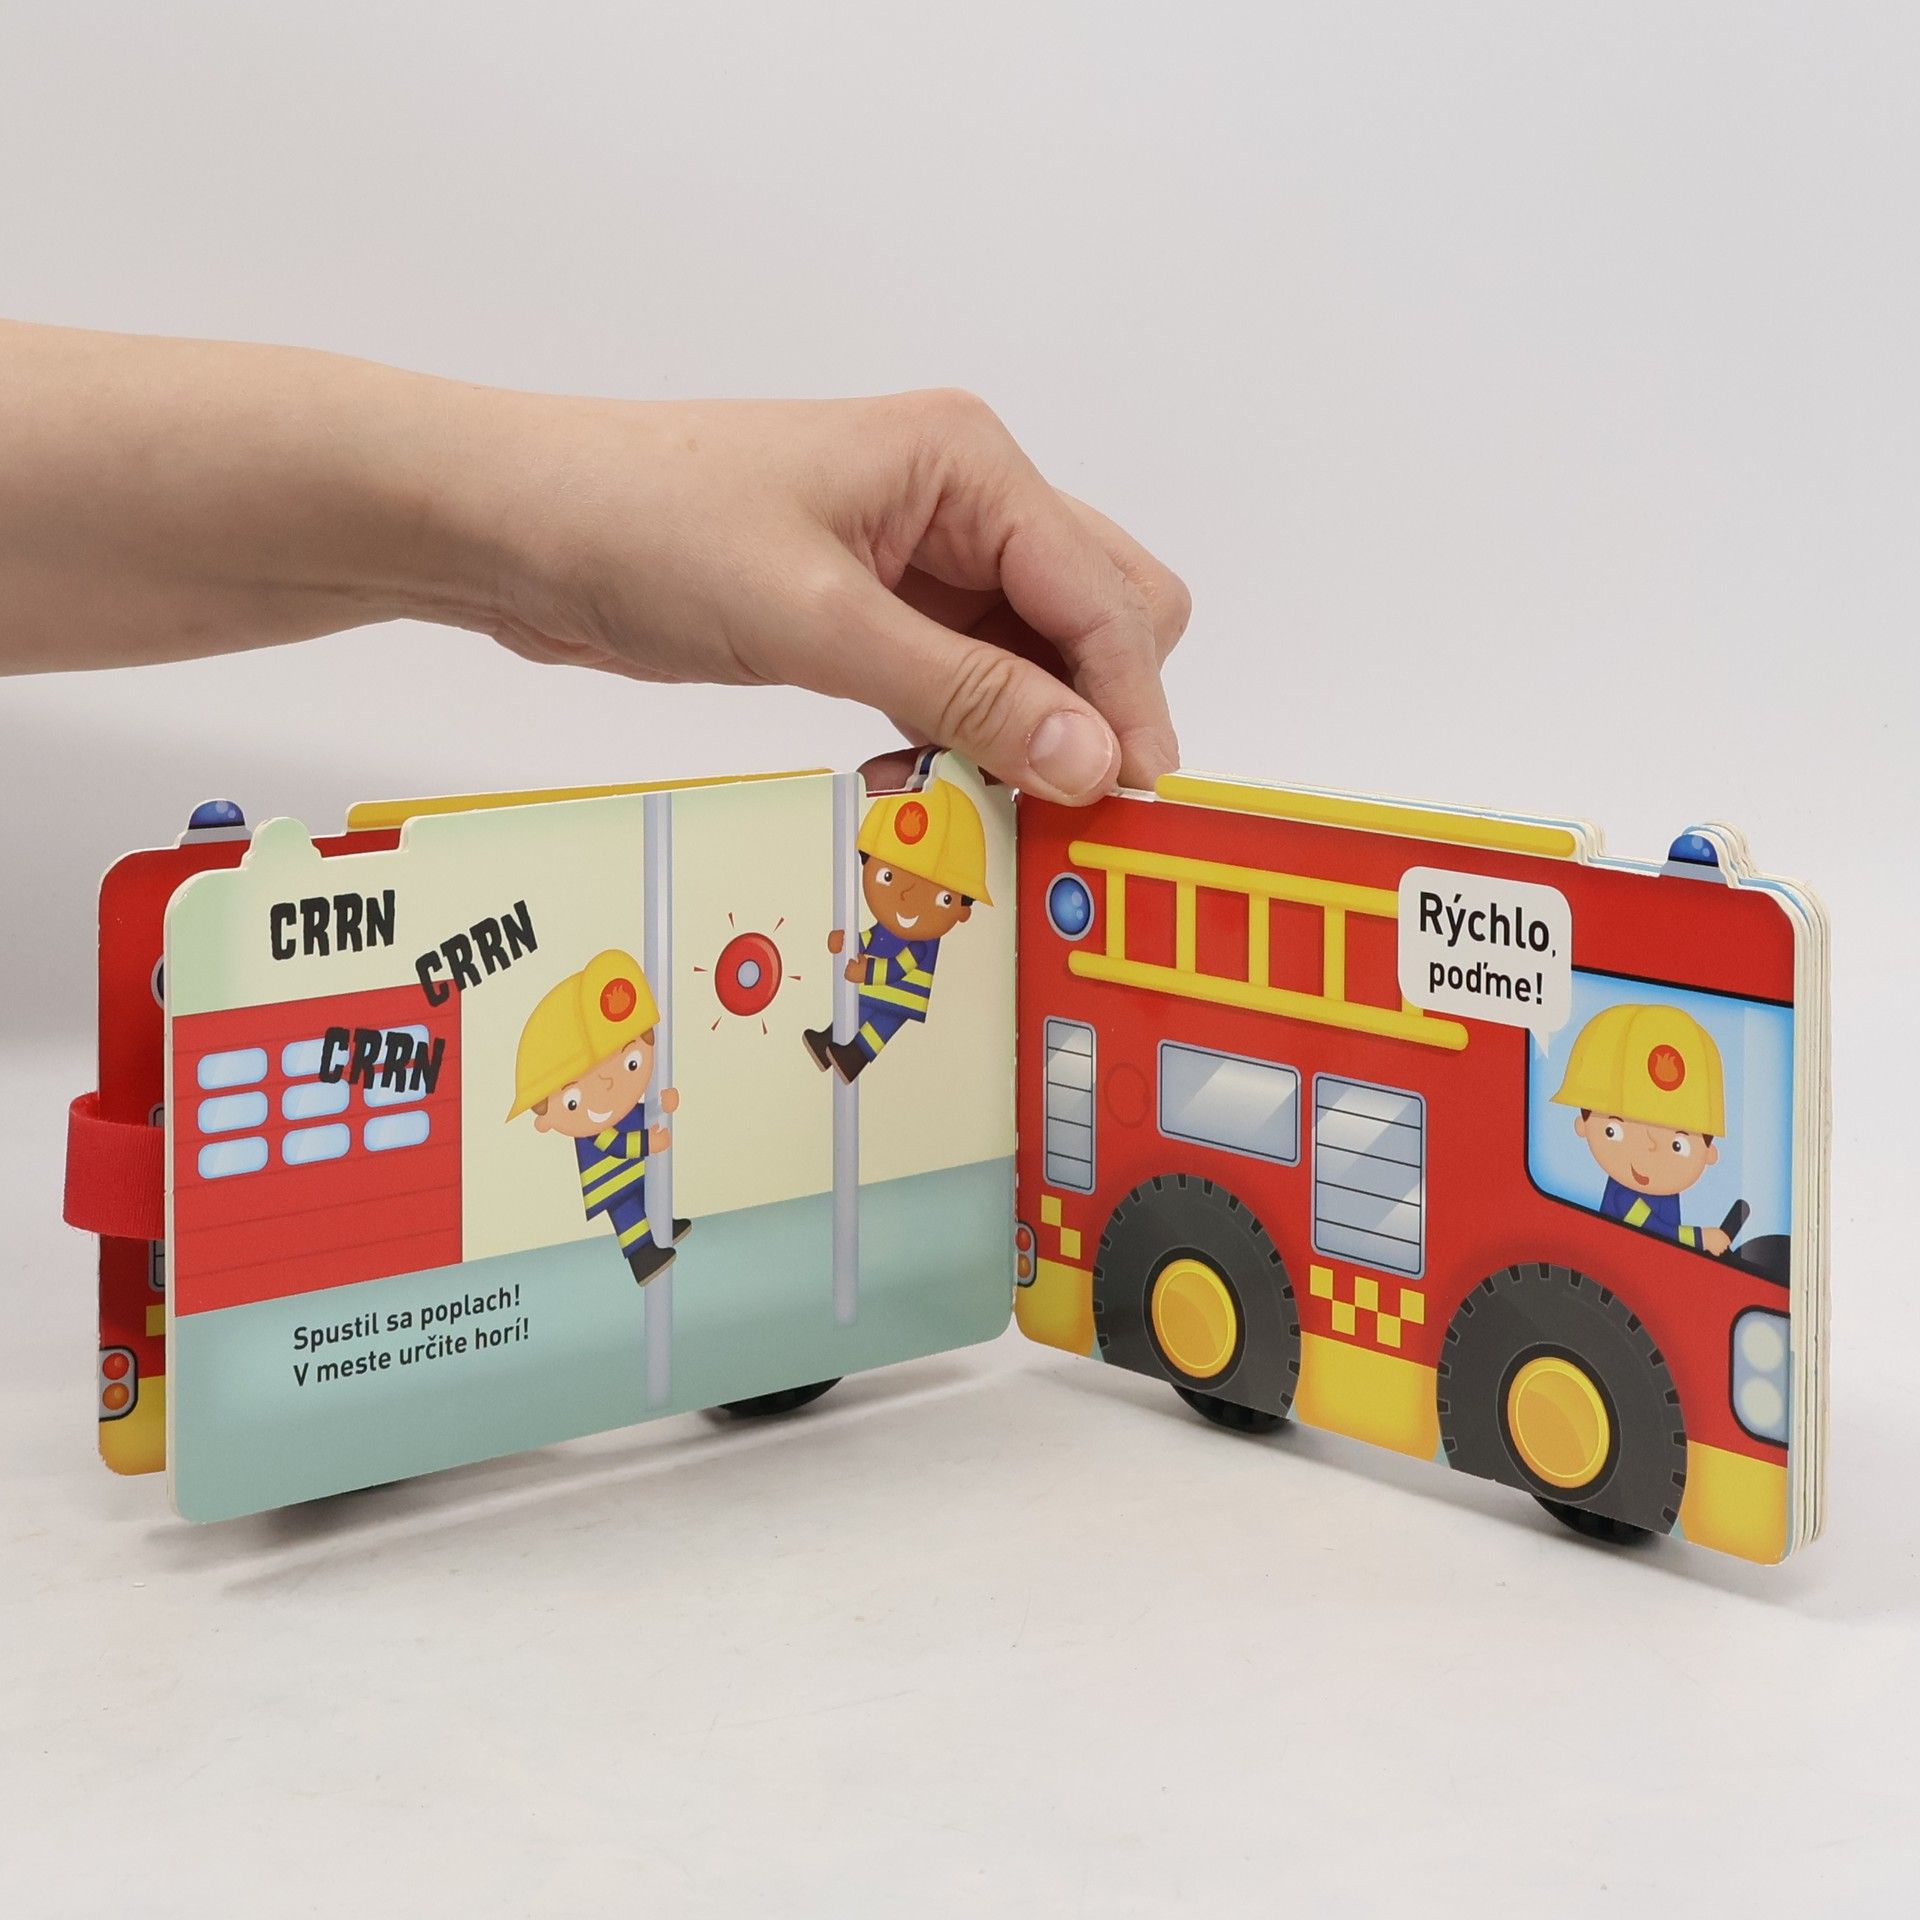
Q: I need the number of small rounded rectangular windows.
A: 9